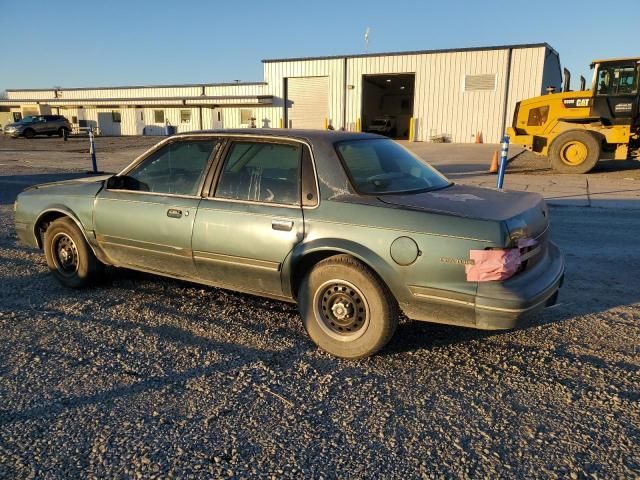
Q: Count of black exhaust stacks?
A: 2